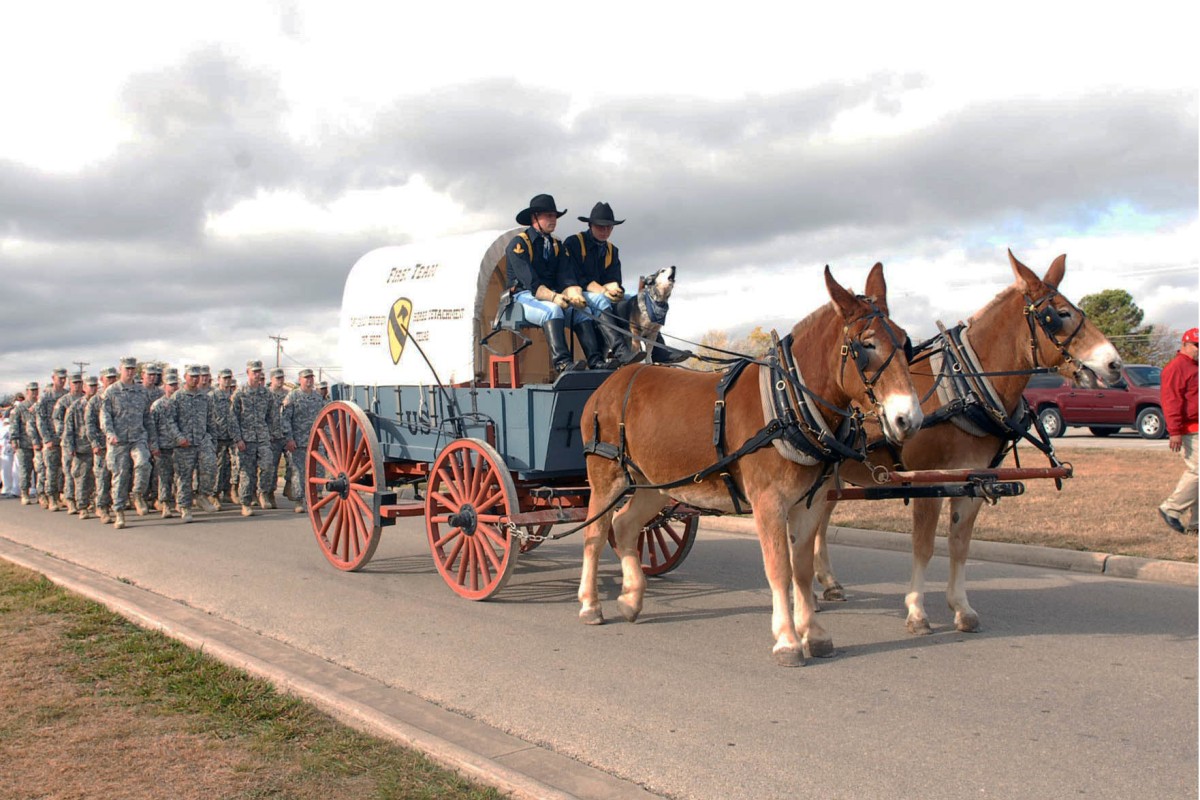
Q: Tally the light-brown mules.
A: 2